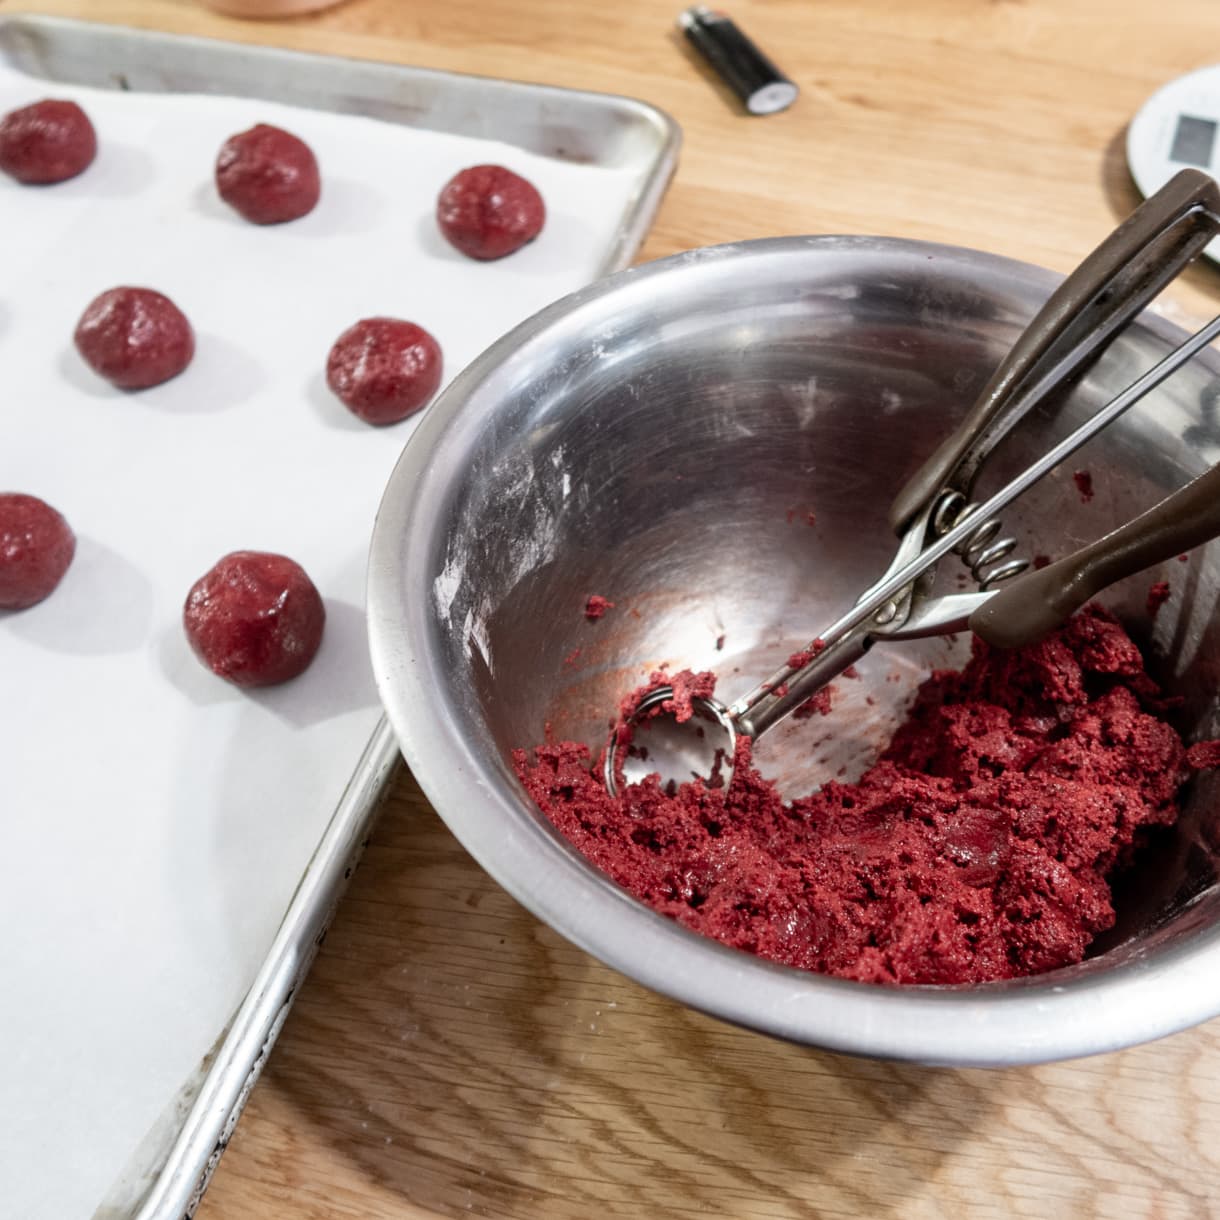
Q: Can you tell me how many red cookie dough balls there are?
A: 7